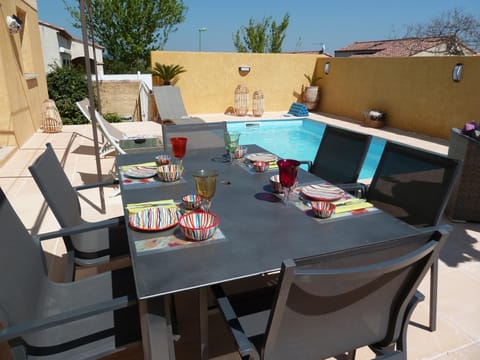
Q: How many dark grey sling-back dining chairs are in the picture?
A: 6